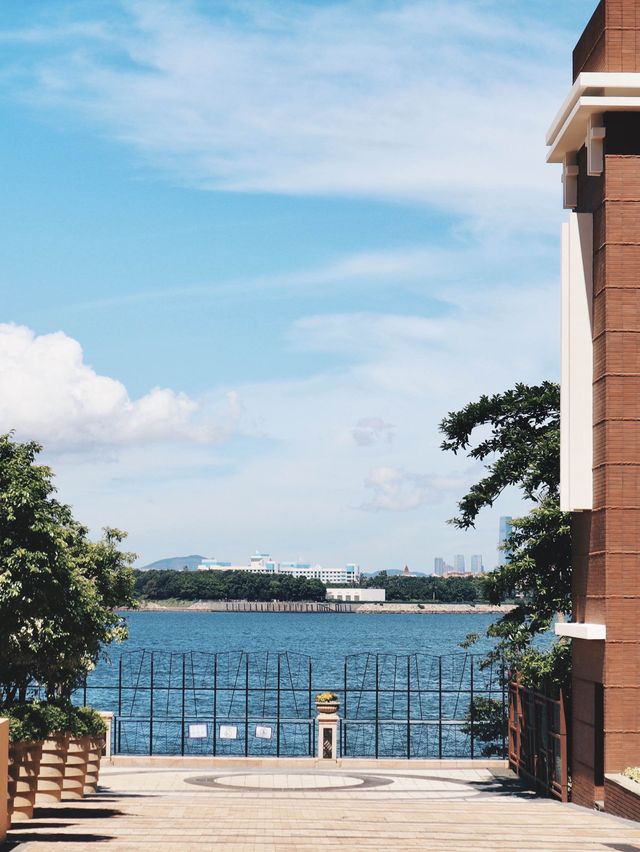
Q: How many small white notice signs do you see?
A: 3